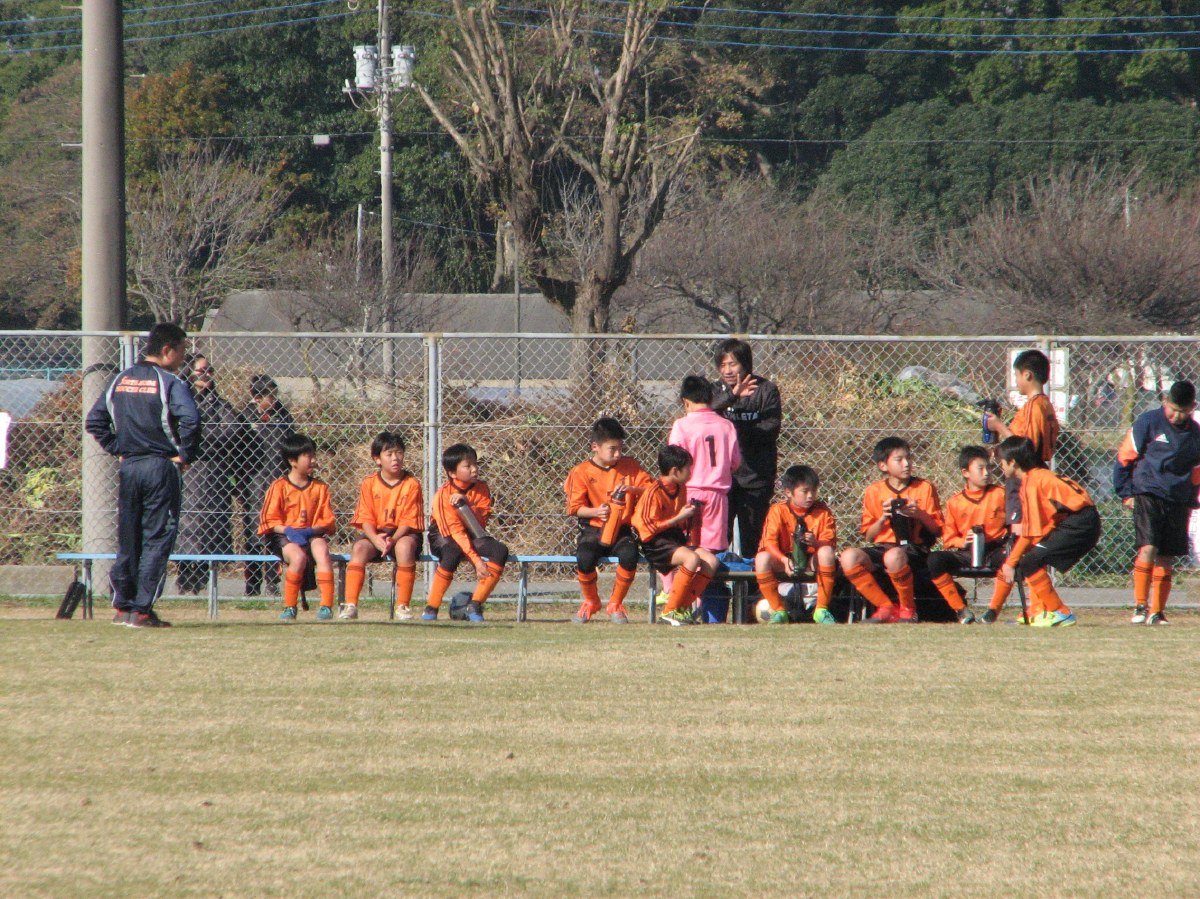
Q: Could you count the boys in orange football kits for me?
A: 10